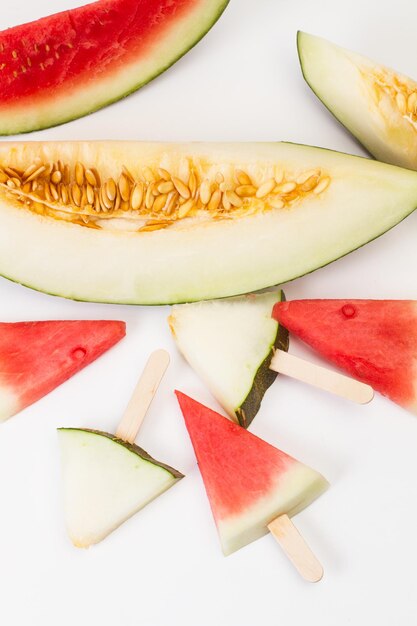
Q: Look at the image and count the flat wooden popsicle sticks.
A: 3